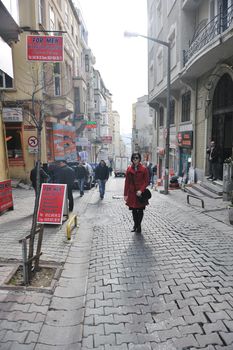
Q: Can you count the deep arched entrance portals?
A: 1